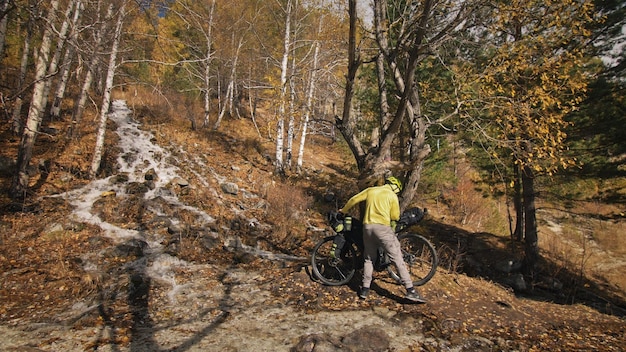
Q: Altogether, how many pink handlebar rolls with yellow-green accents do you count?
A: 0